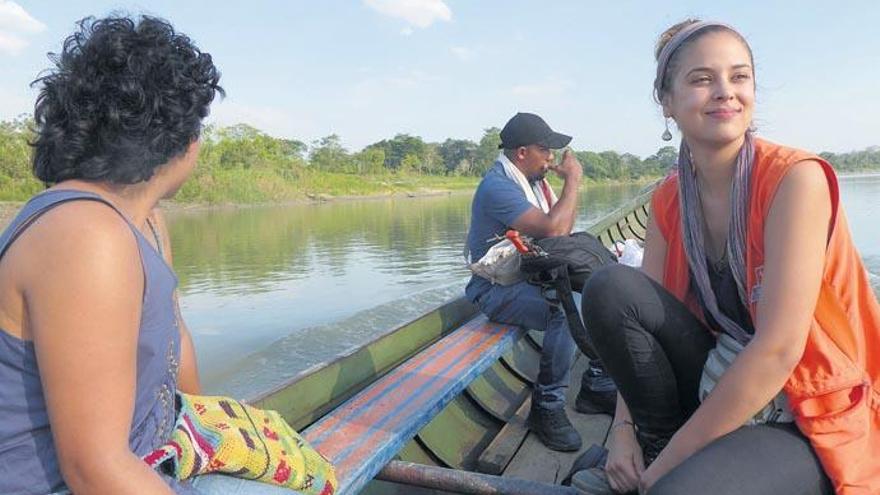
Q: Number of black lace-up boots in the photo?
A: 2